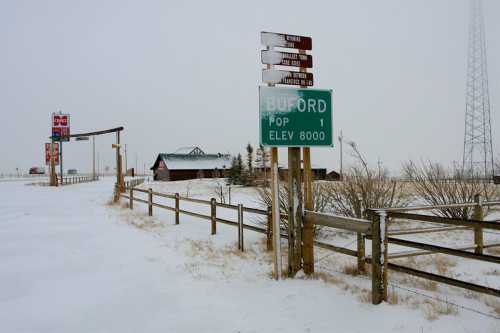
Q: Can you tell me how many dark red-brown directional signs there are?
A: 3